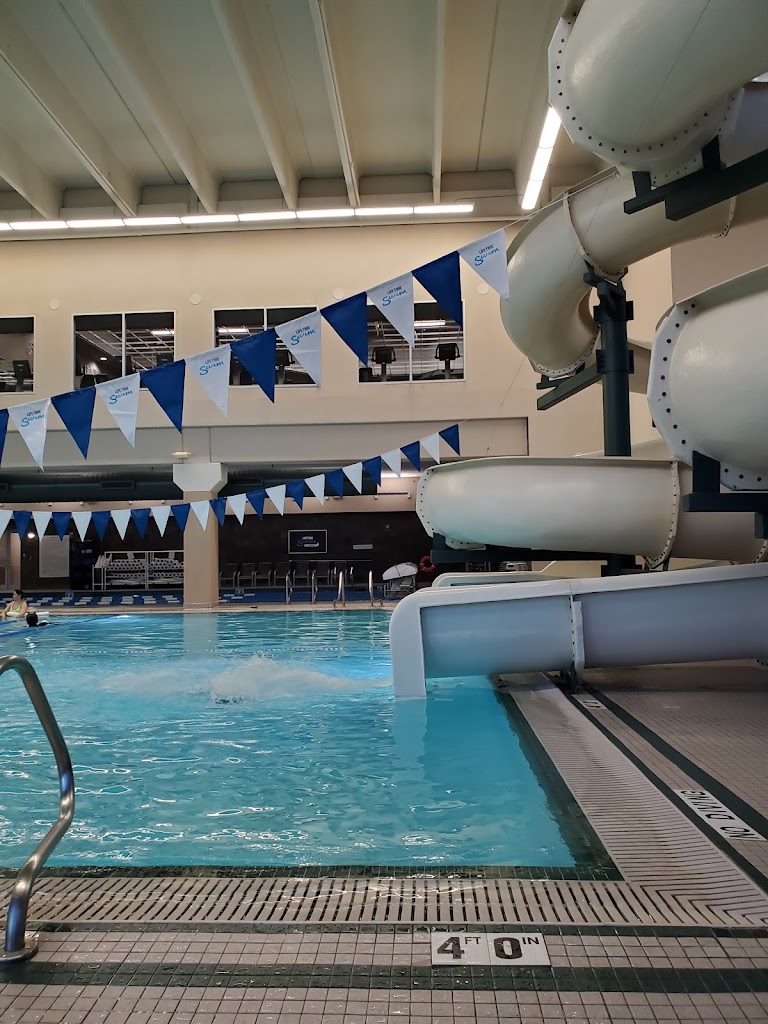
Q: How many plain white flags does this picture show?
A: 12